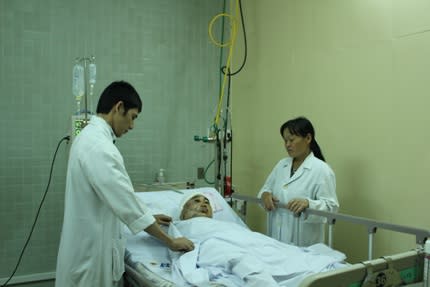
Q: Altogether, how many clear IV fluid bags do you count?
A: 2